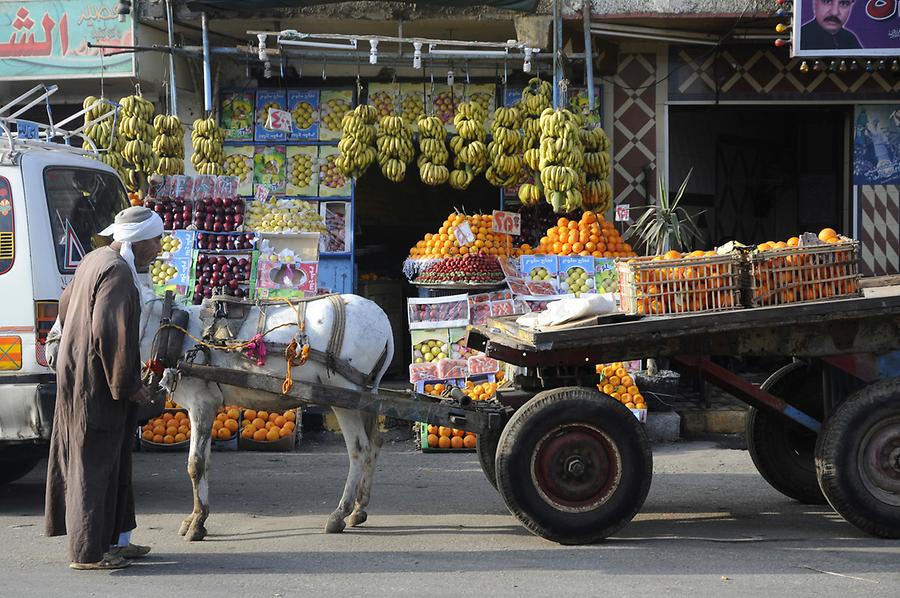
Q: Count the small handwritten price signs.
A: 5